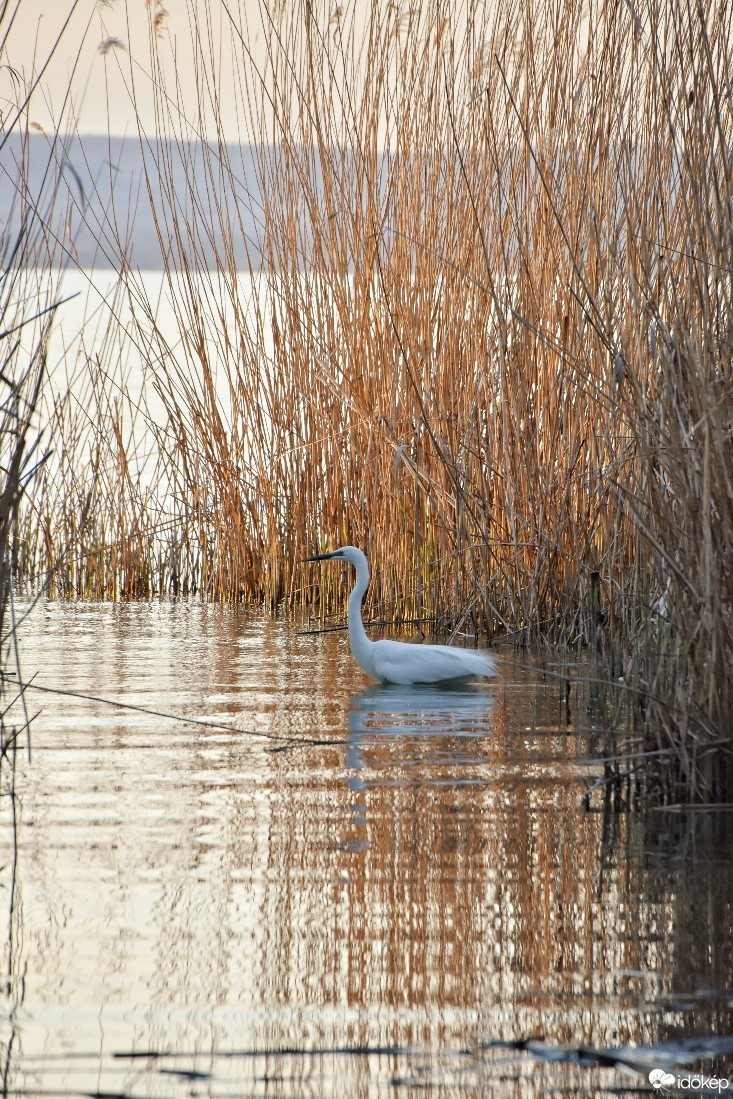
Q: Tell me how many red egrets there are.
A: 0